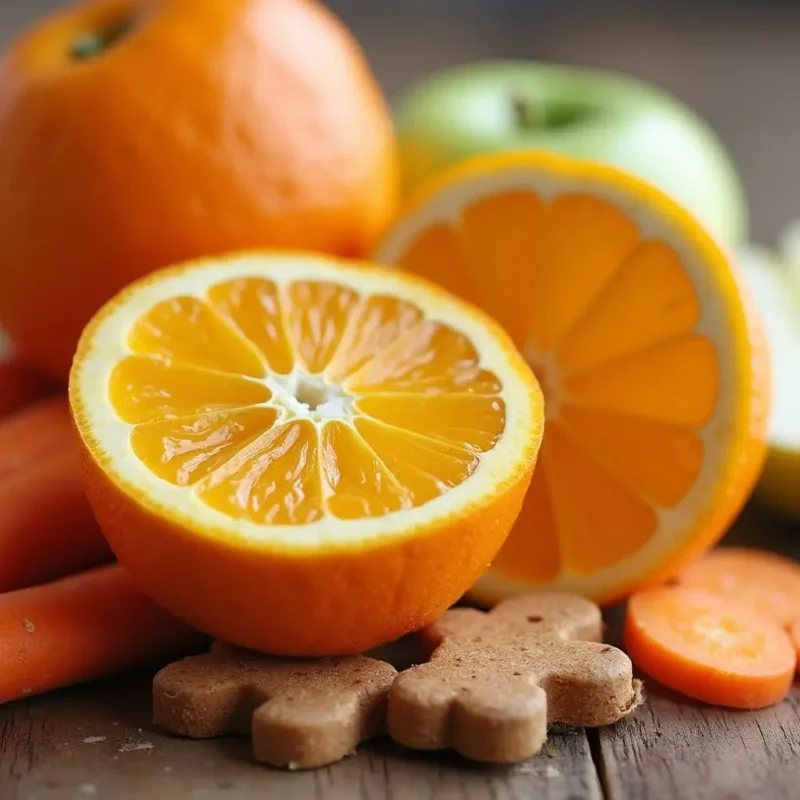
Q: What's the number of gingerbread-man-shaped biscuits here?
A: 2